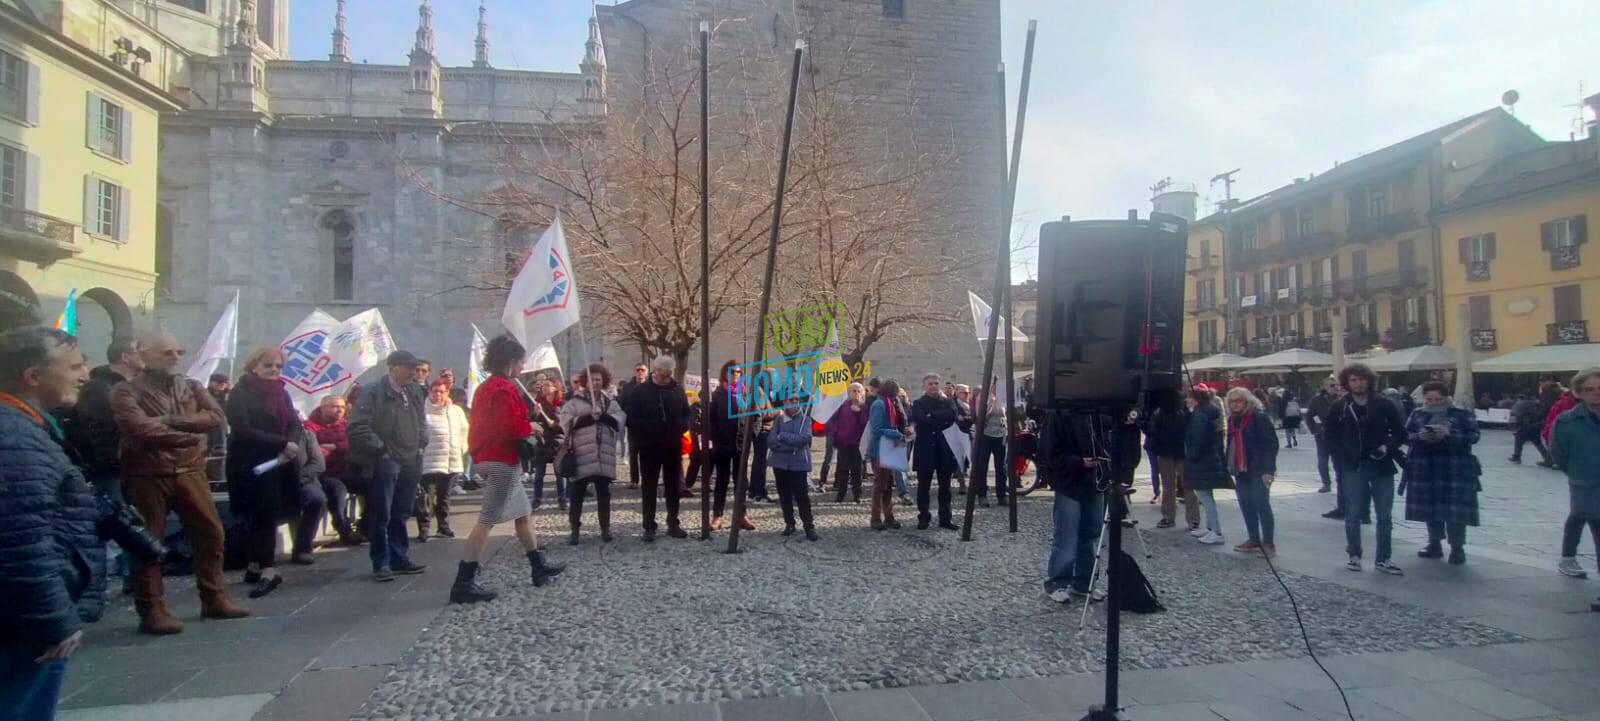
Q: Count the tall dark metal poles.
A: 4